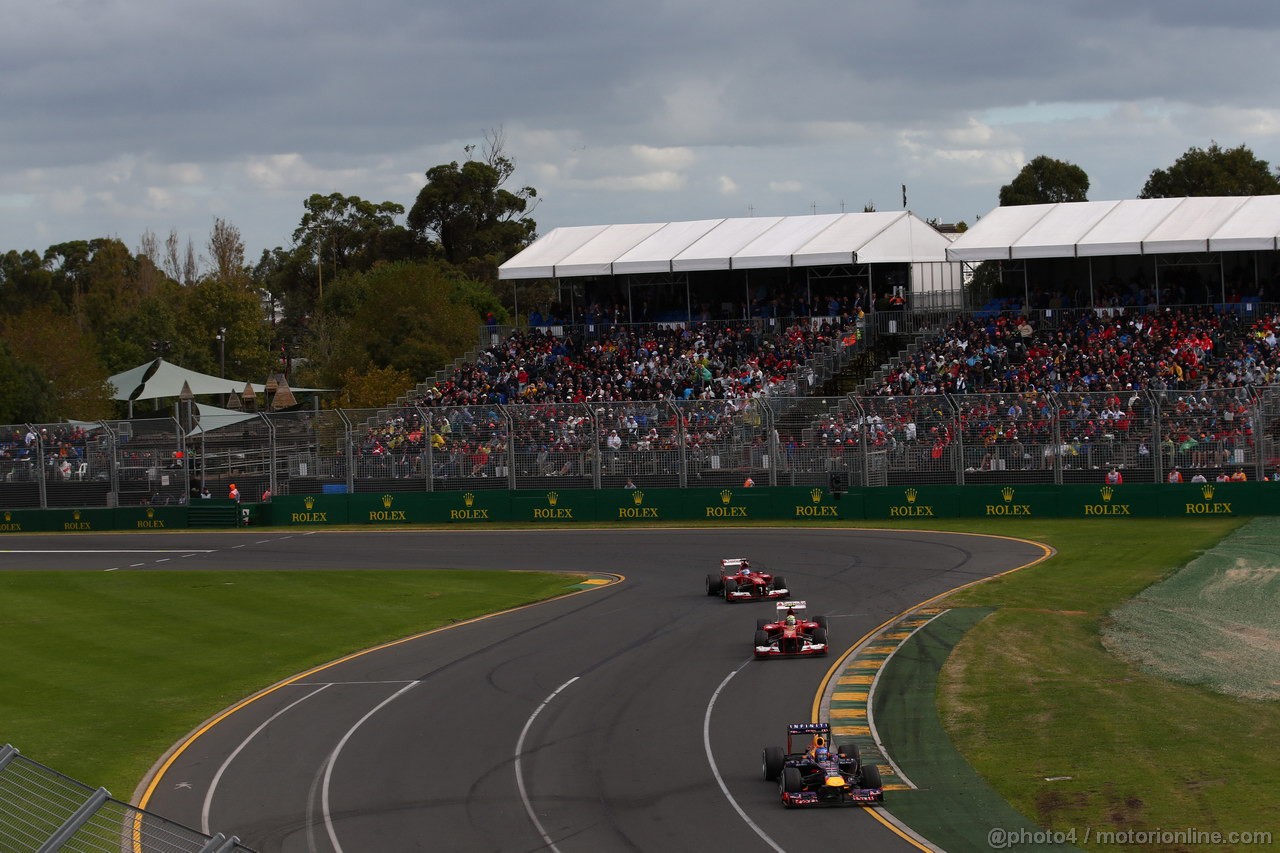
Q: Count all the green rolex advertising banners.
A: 14